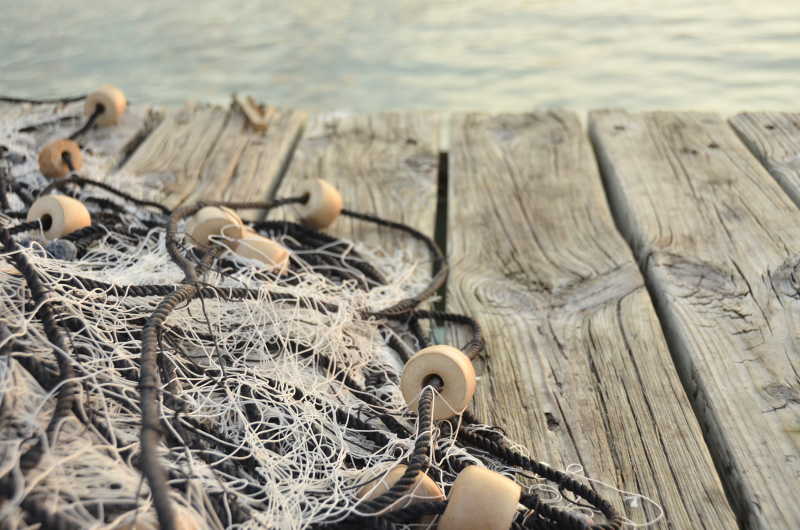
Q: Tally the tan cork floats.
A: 9